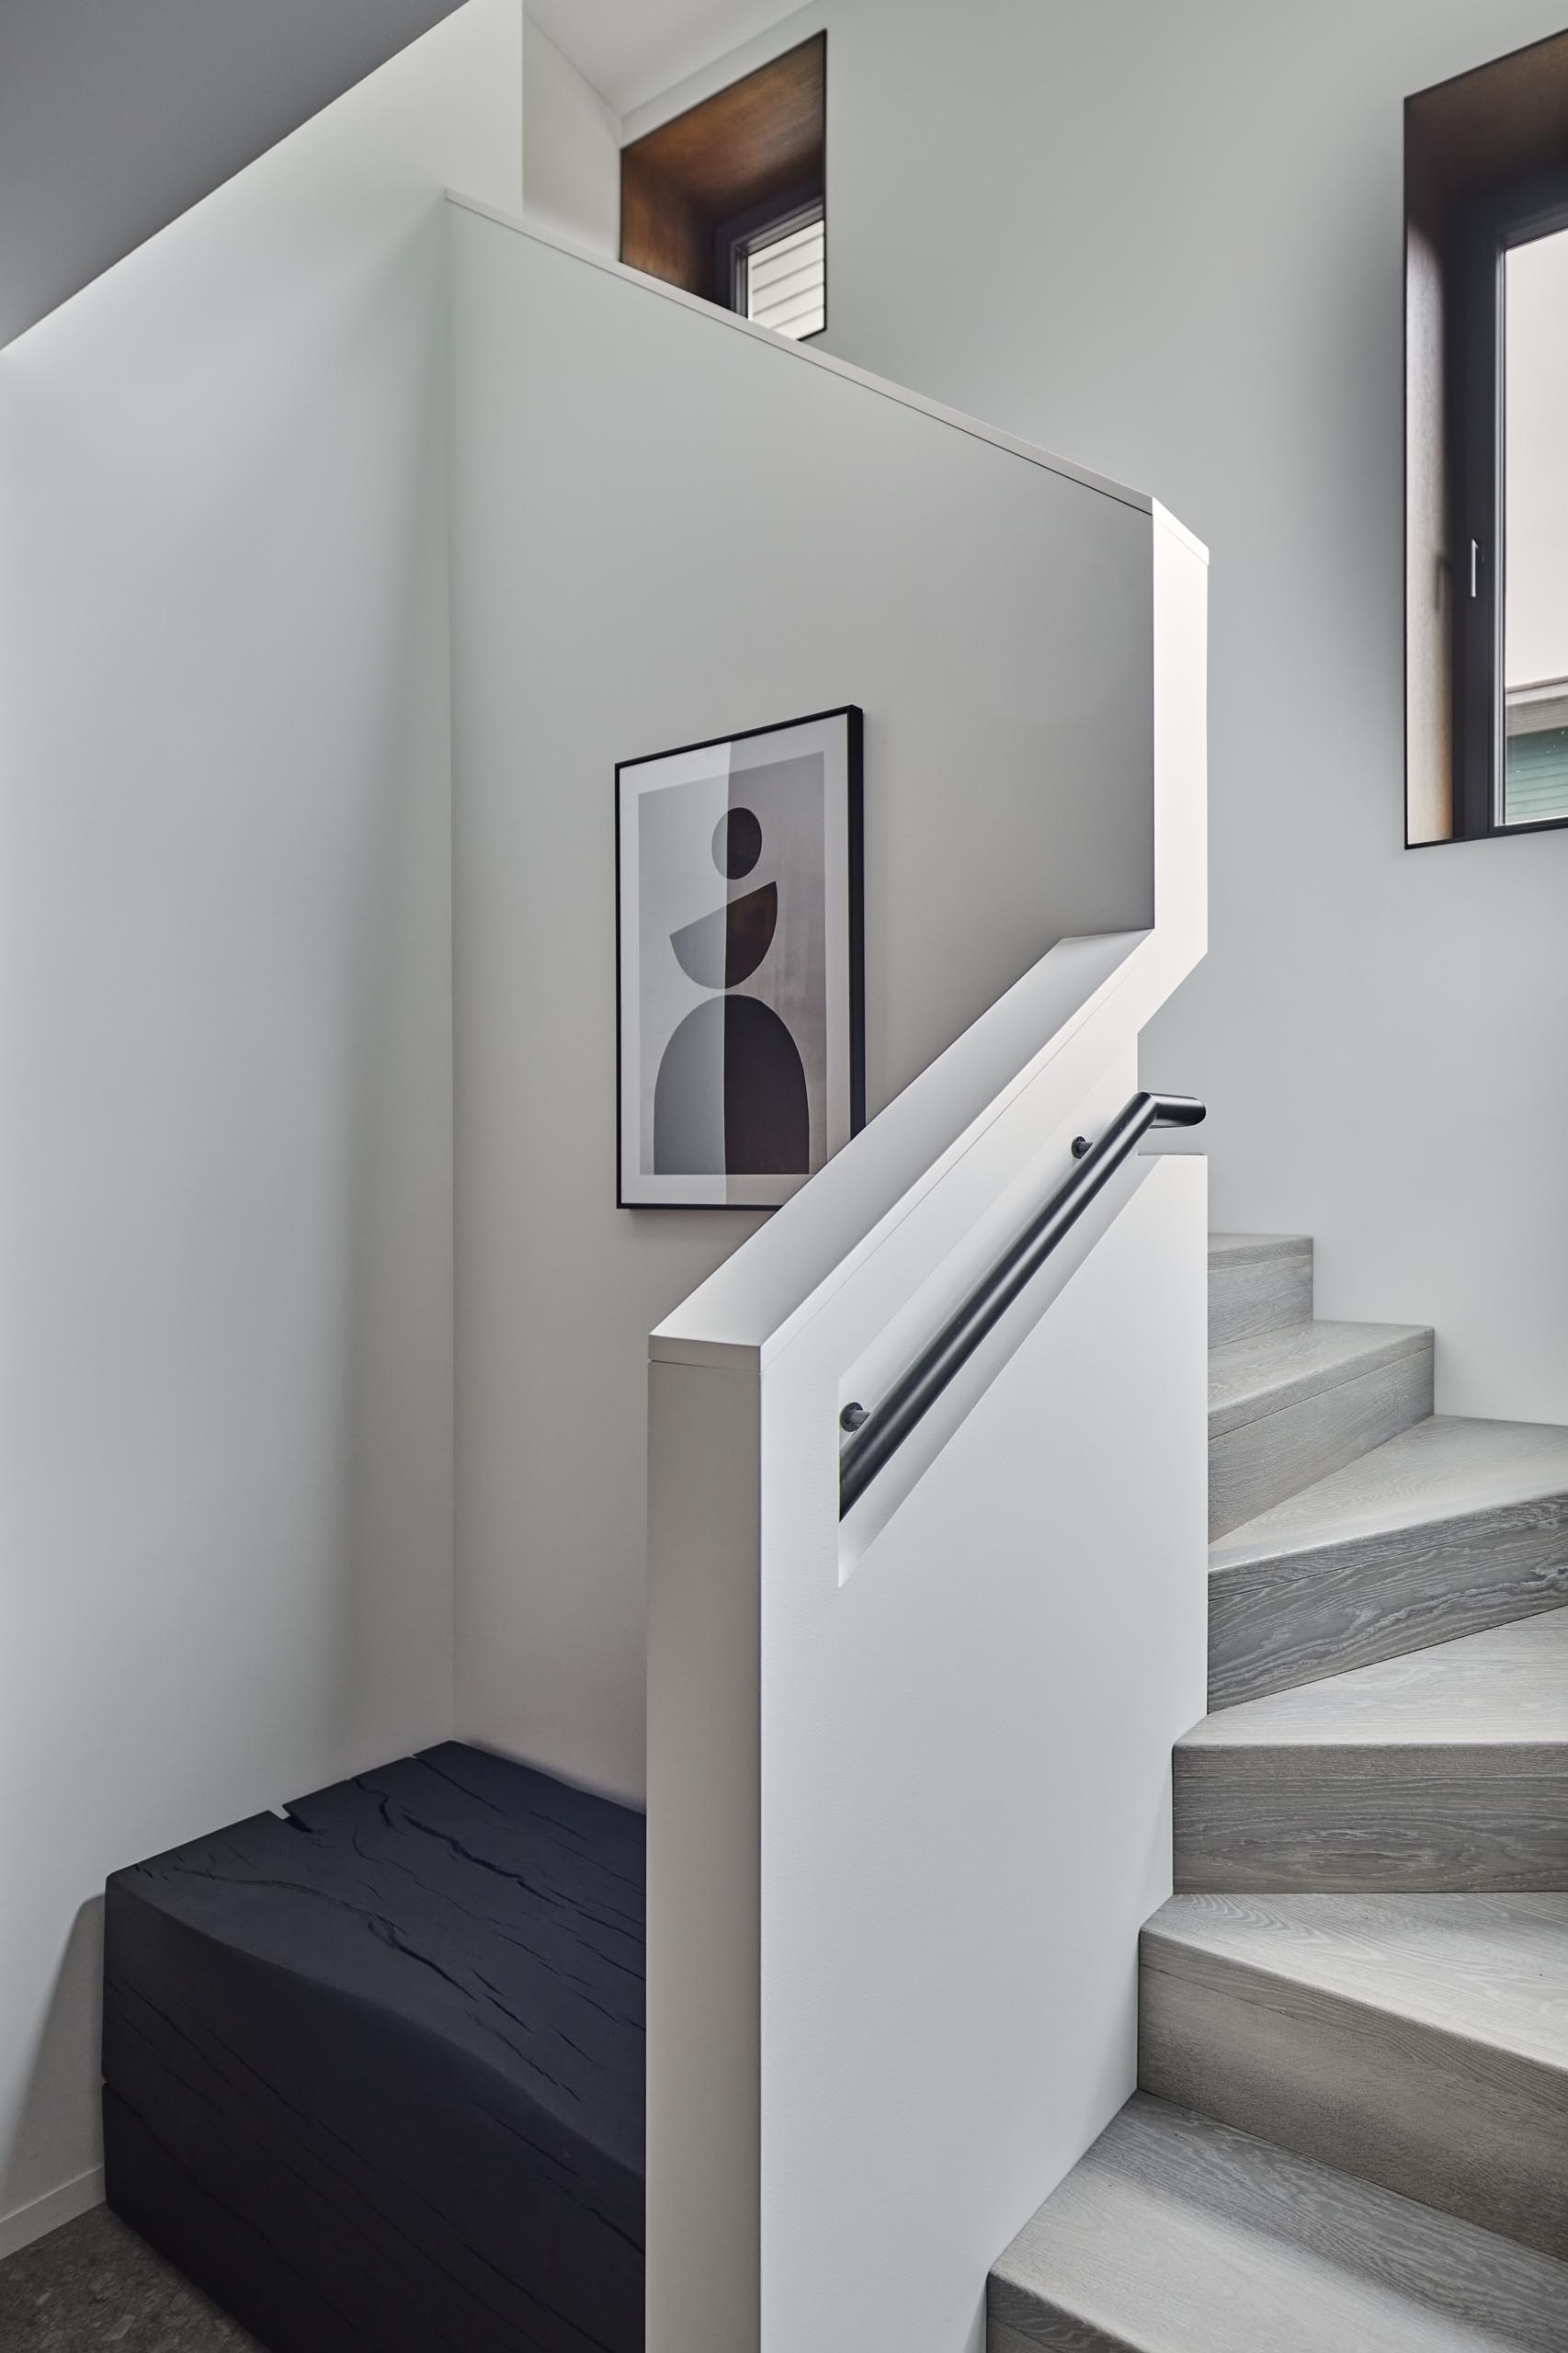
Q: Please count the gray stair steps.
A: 6